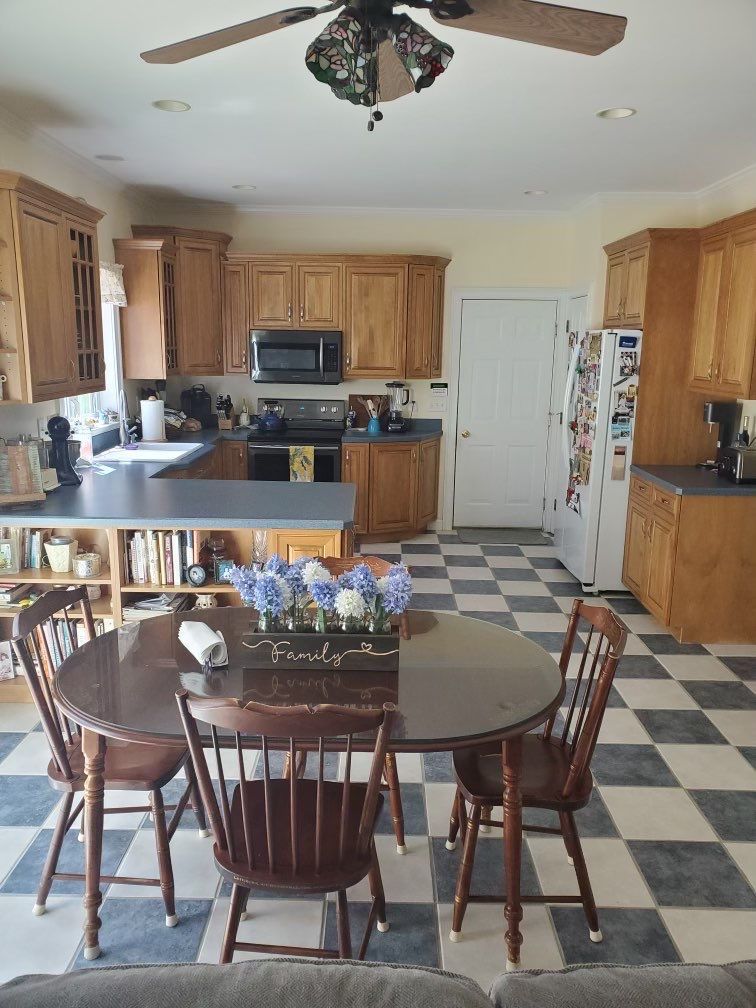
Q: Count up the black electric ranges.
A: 1